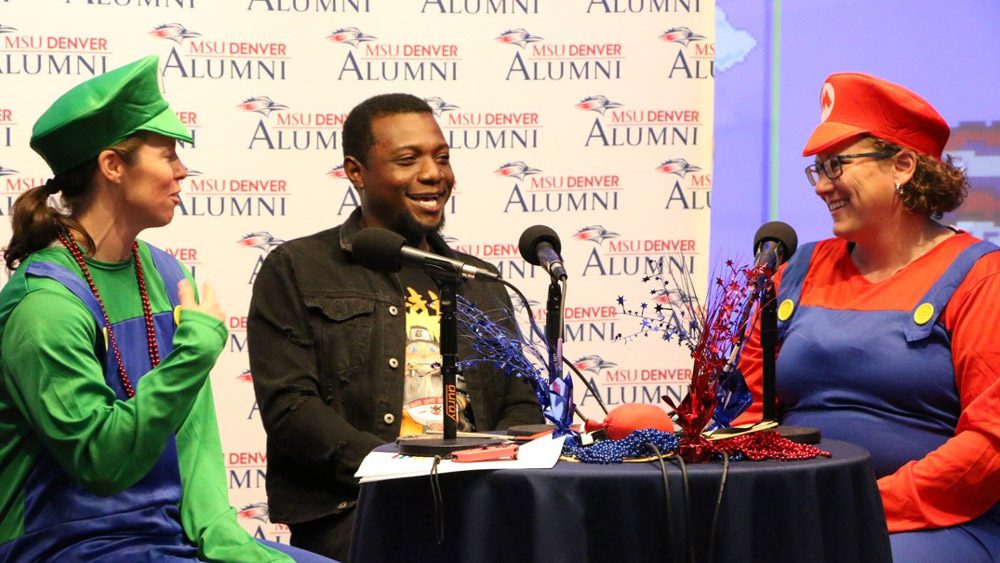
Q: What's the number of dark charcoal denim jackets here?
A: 1